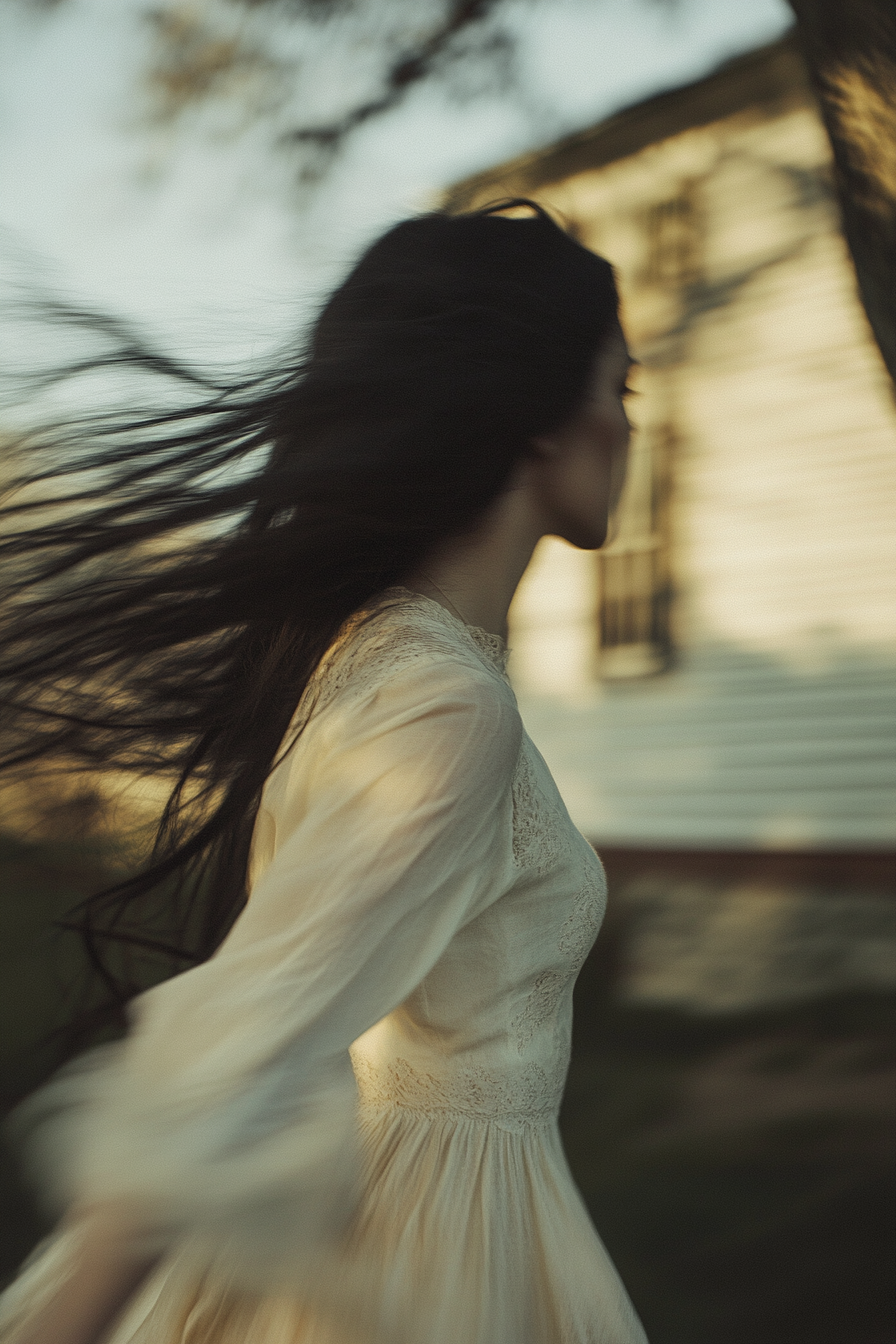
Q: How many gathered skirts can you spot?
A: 1